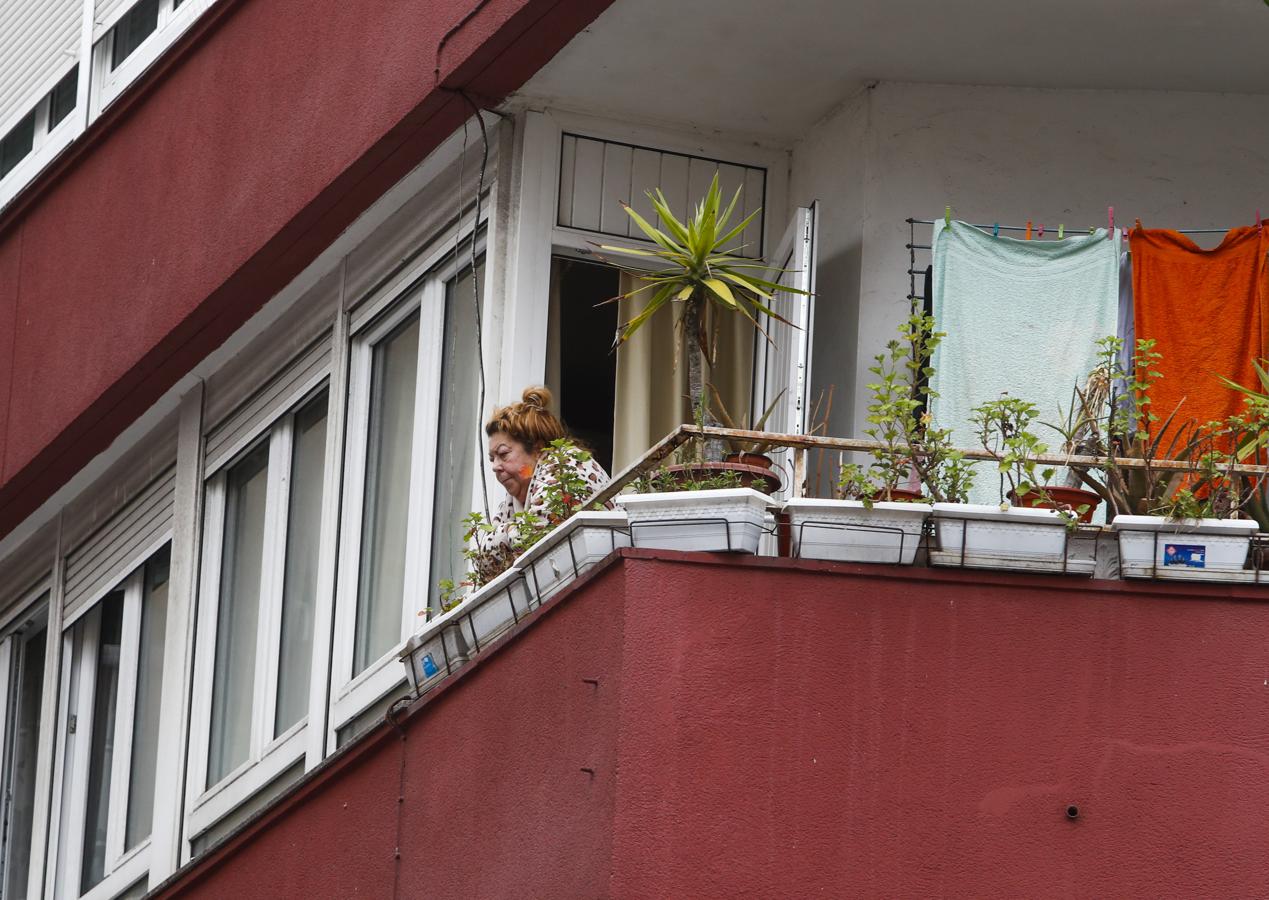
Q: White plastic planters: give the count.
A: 7